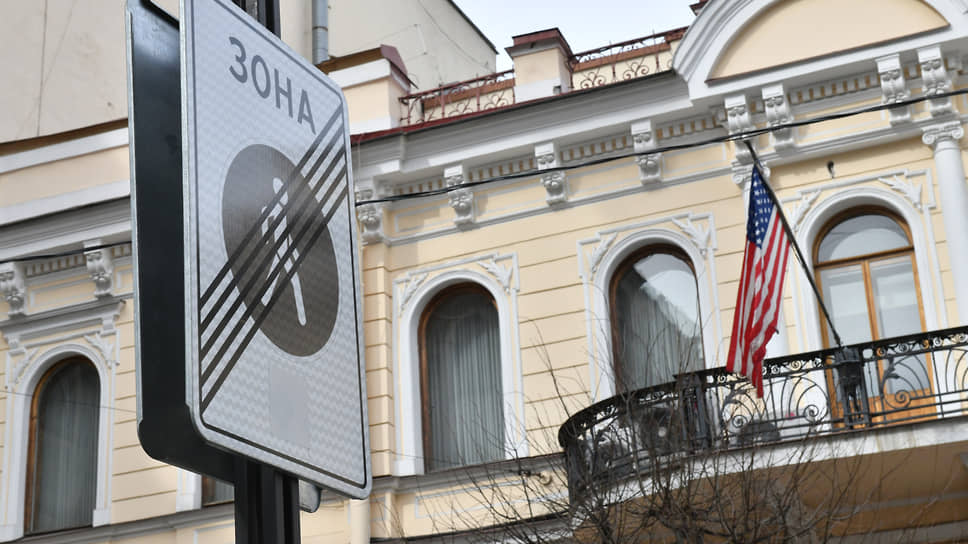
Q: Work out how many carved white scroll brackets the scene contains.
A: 10